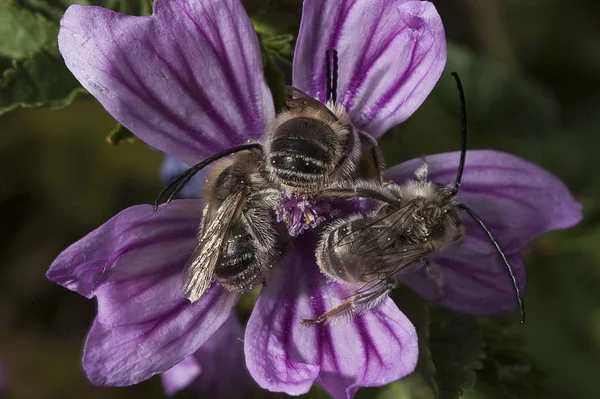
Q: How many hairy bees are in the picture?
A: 3